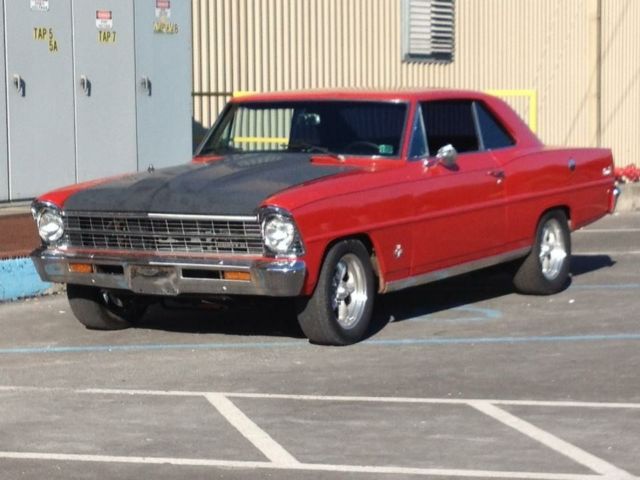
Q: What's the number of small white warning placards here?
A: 3